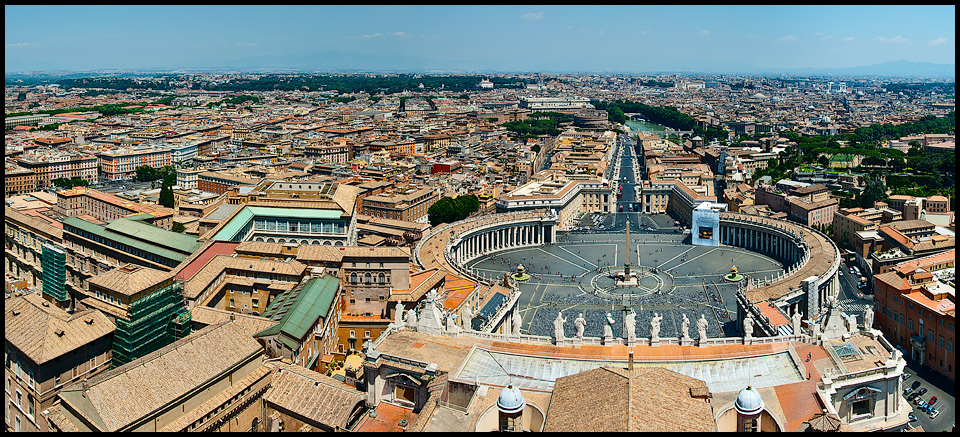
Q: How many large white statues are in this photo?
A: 13